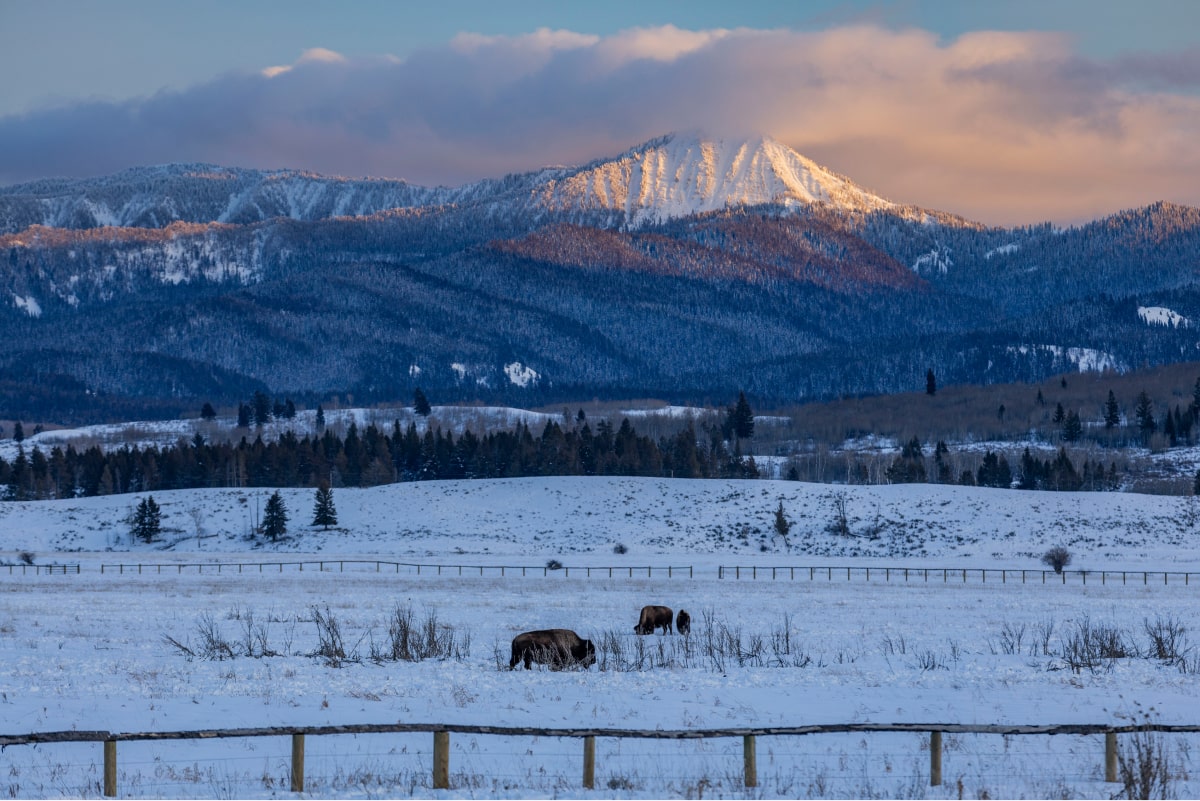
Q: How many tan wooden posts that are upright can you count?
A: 7